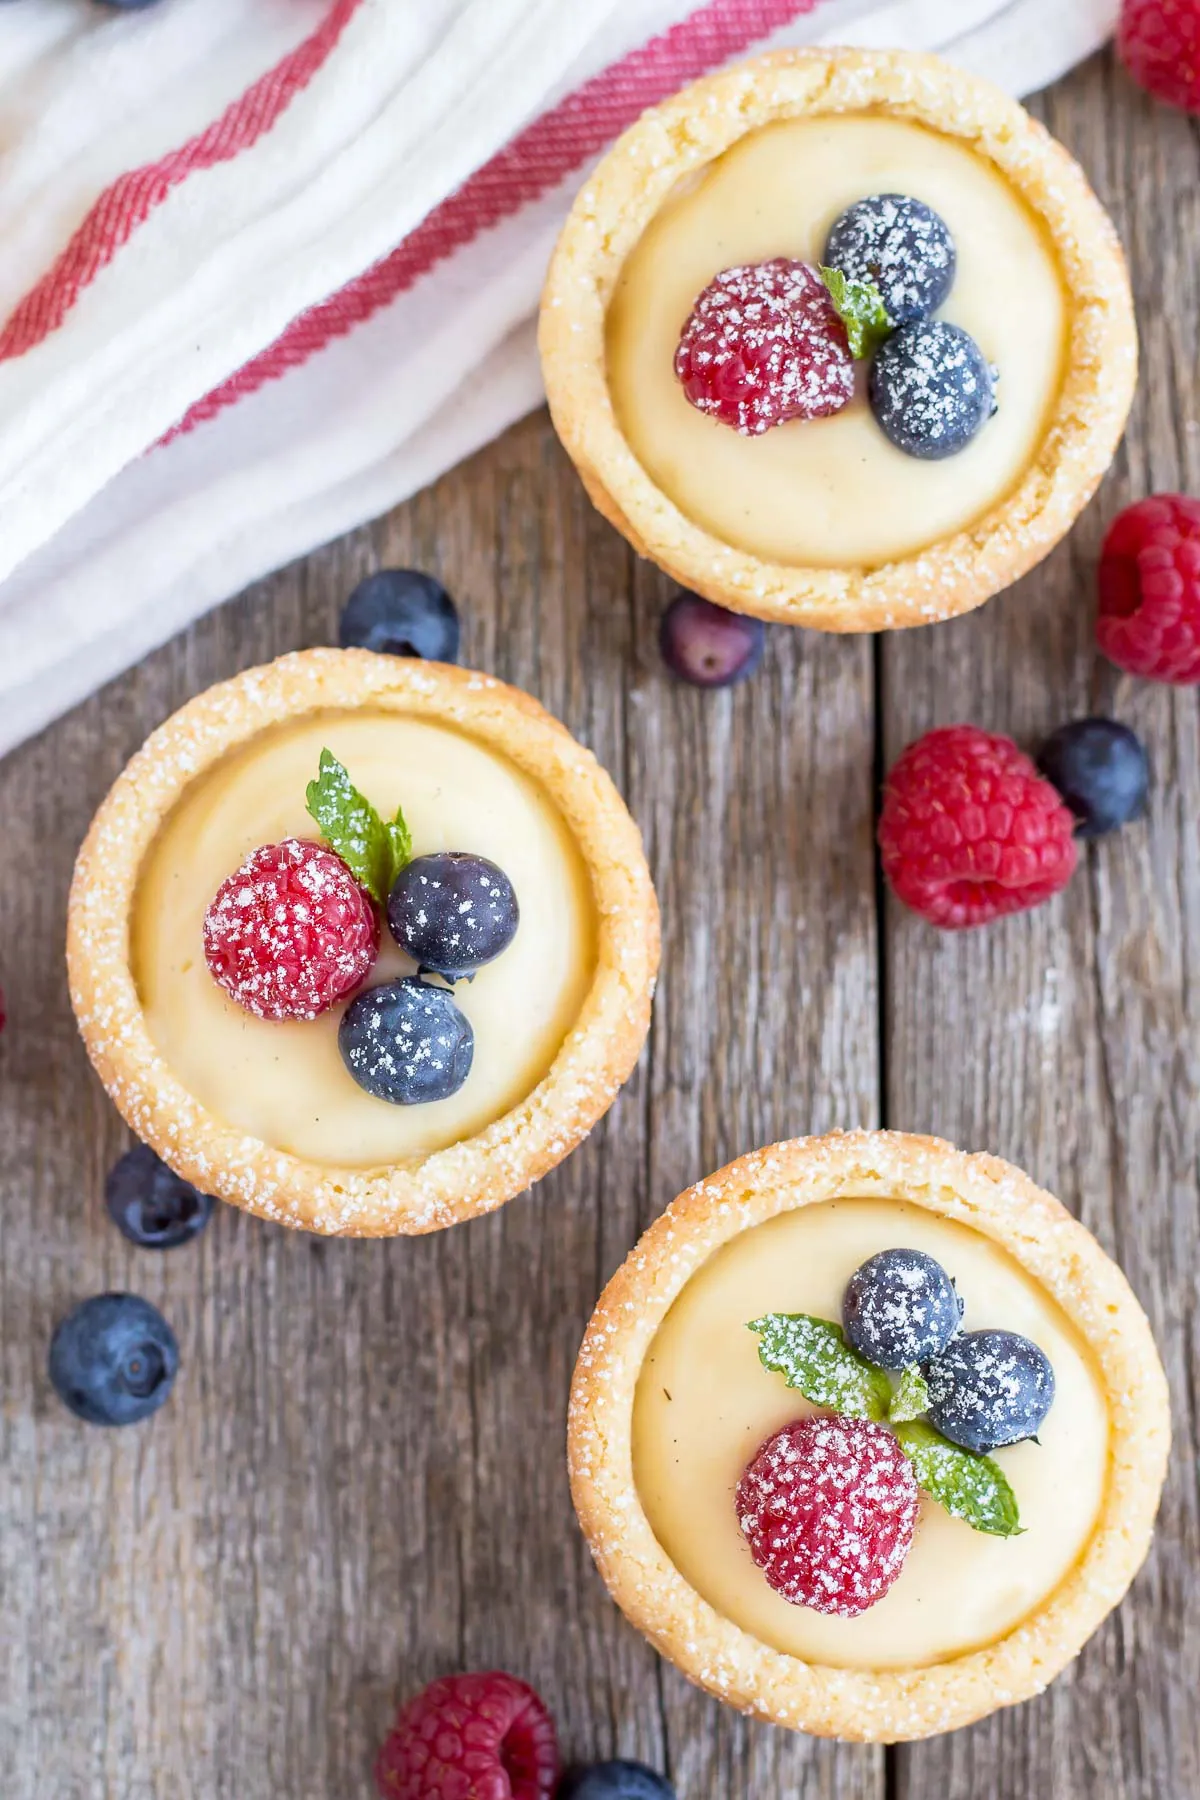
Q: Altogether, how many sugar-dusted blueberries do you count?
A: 6